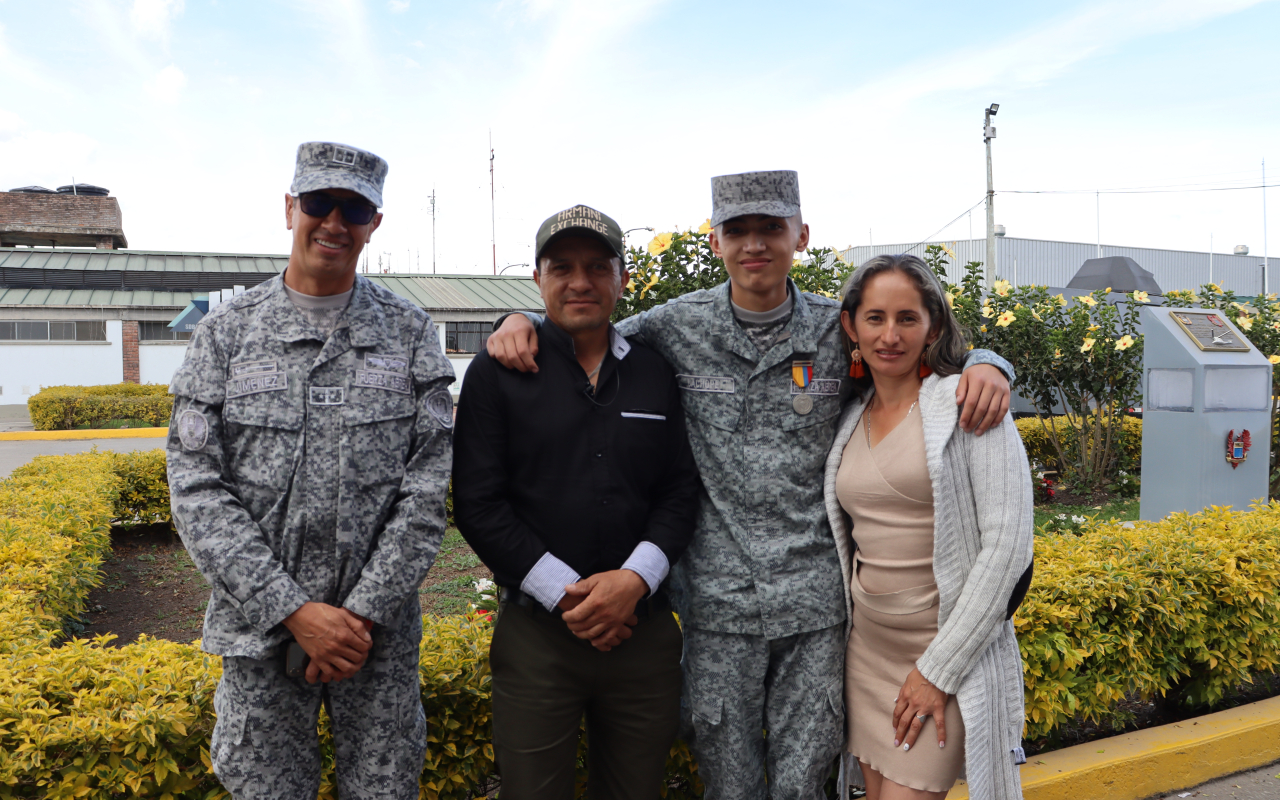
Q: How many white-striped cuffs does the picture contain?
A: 2